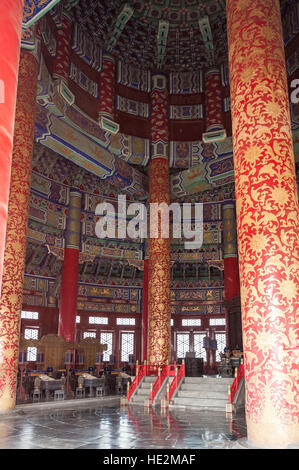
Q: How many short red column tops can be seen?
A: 4